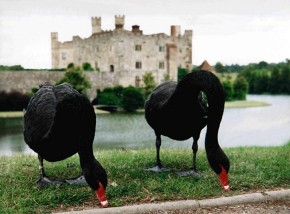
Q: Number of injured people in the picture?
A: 0